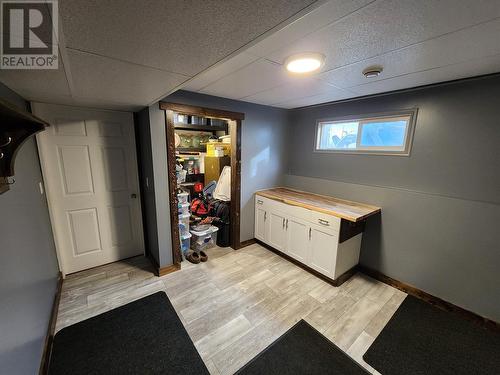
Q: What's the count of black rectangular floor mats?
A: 3